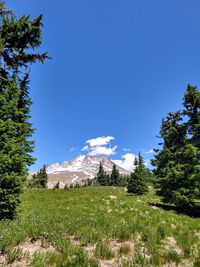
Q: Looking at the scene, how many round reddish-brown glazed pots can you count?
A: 0